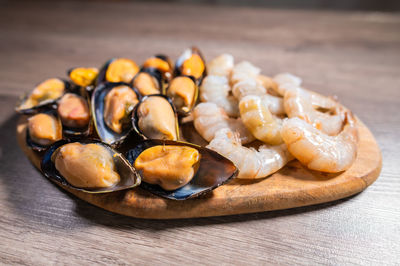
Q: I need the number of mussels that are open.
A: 13